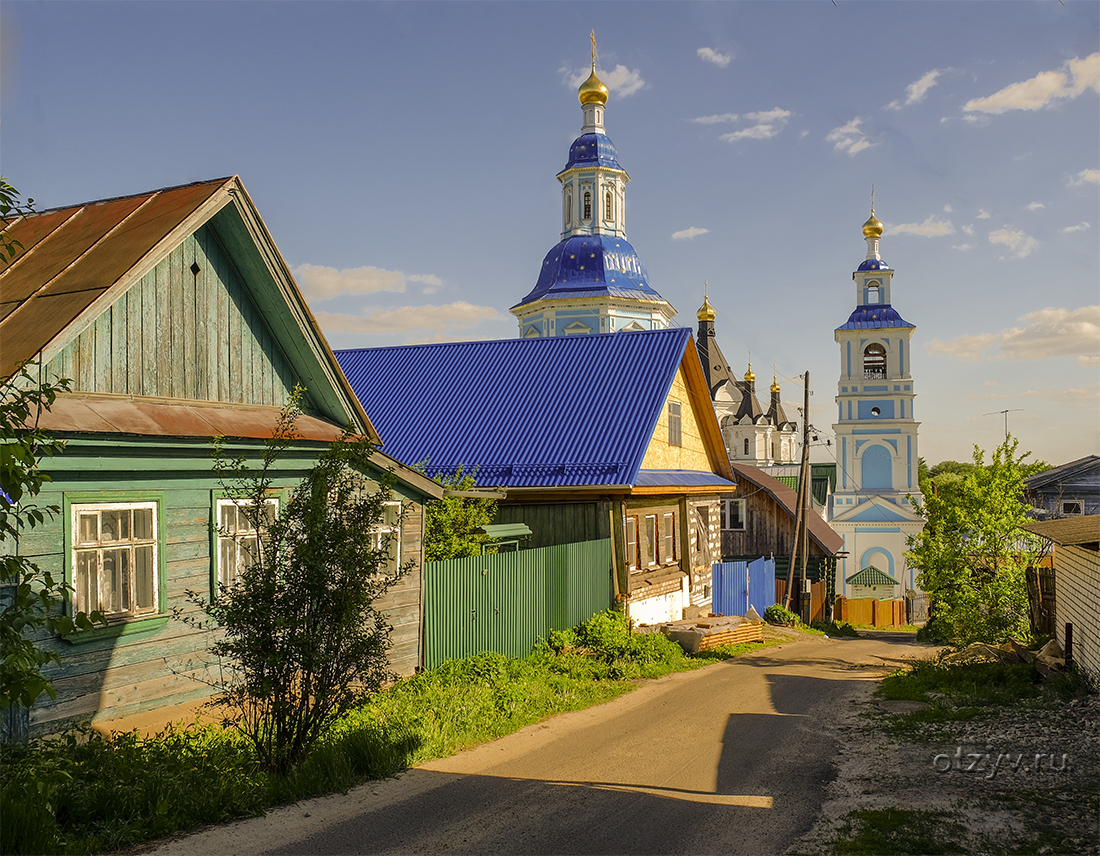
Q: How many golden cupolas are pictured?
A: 5